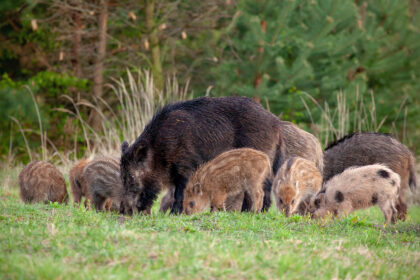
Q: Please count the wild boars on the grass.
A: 9